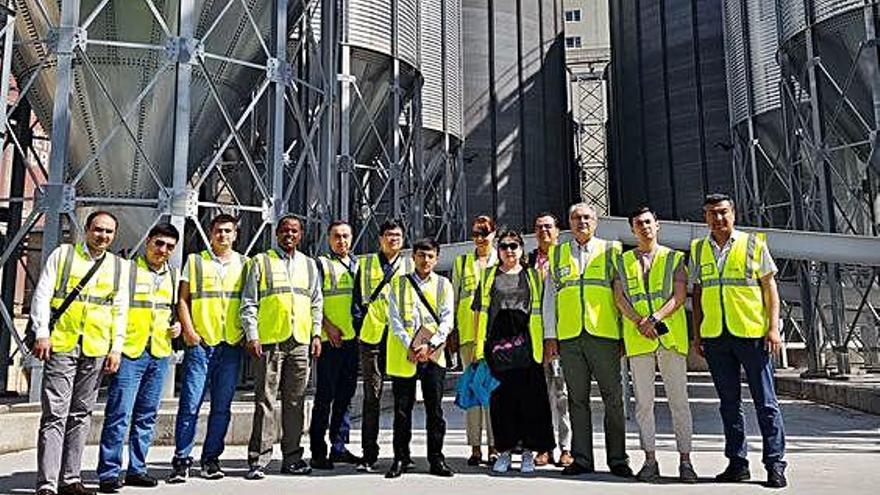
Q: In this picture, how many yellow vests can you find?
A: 12